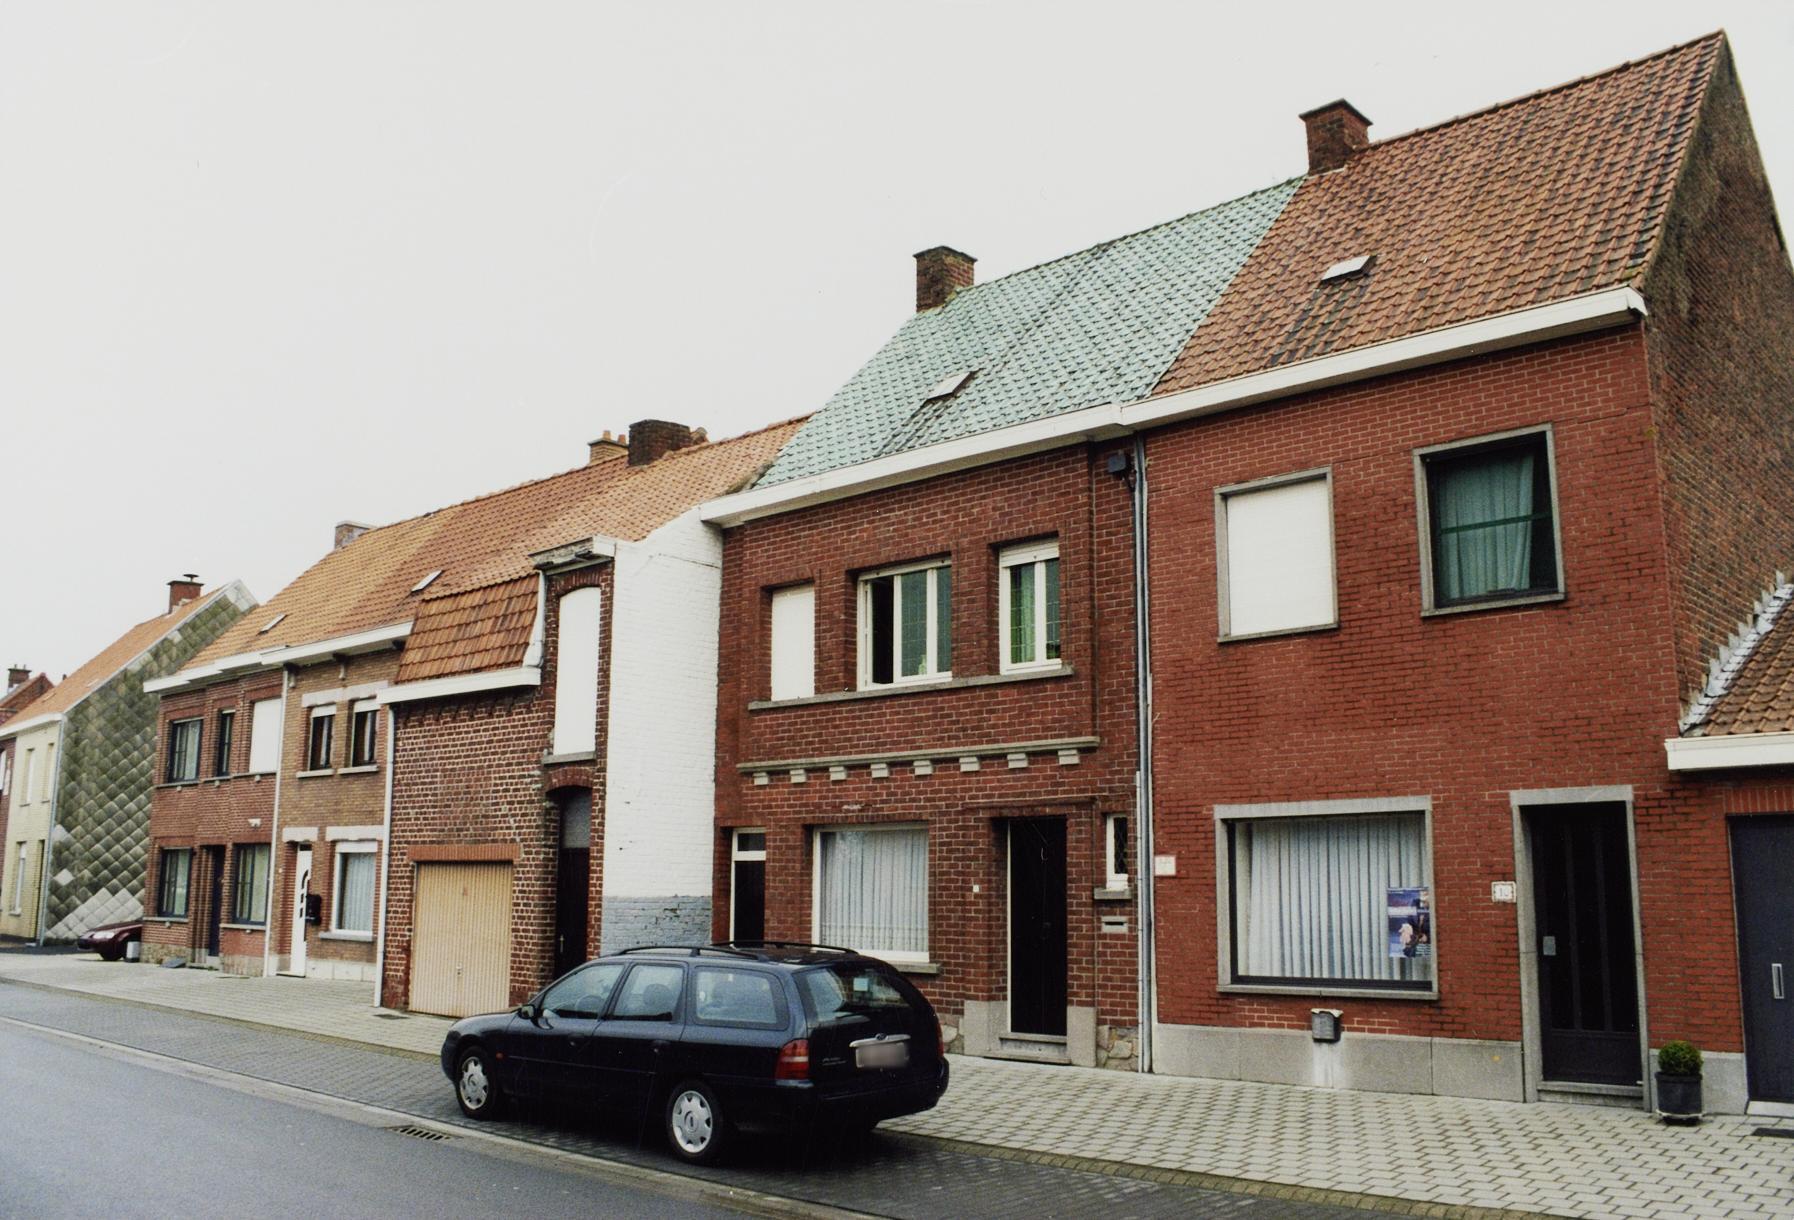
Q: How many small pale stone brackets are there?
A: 8